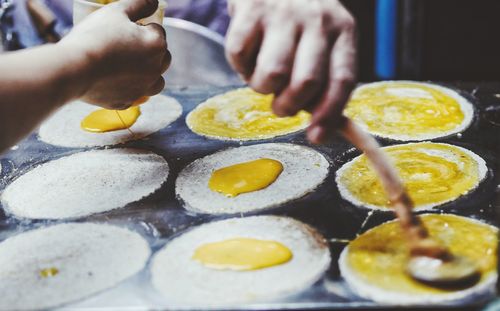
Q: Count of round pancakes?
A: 9